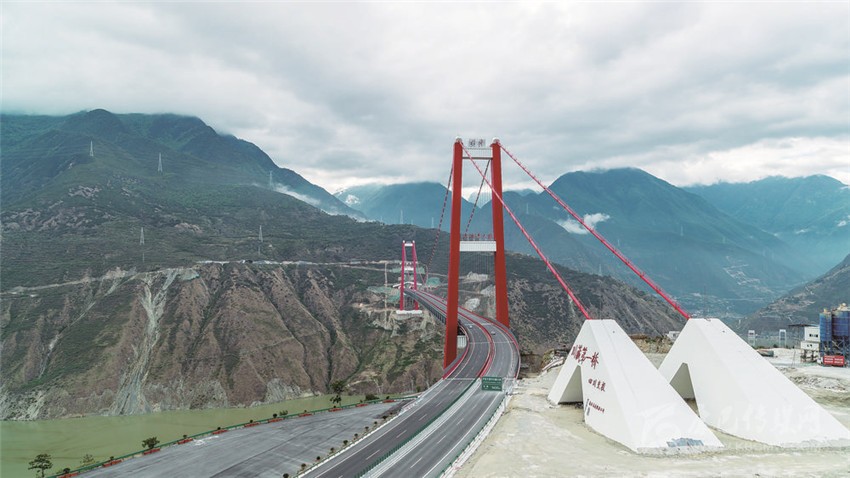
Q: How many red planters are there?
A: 11